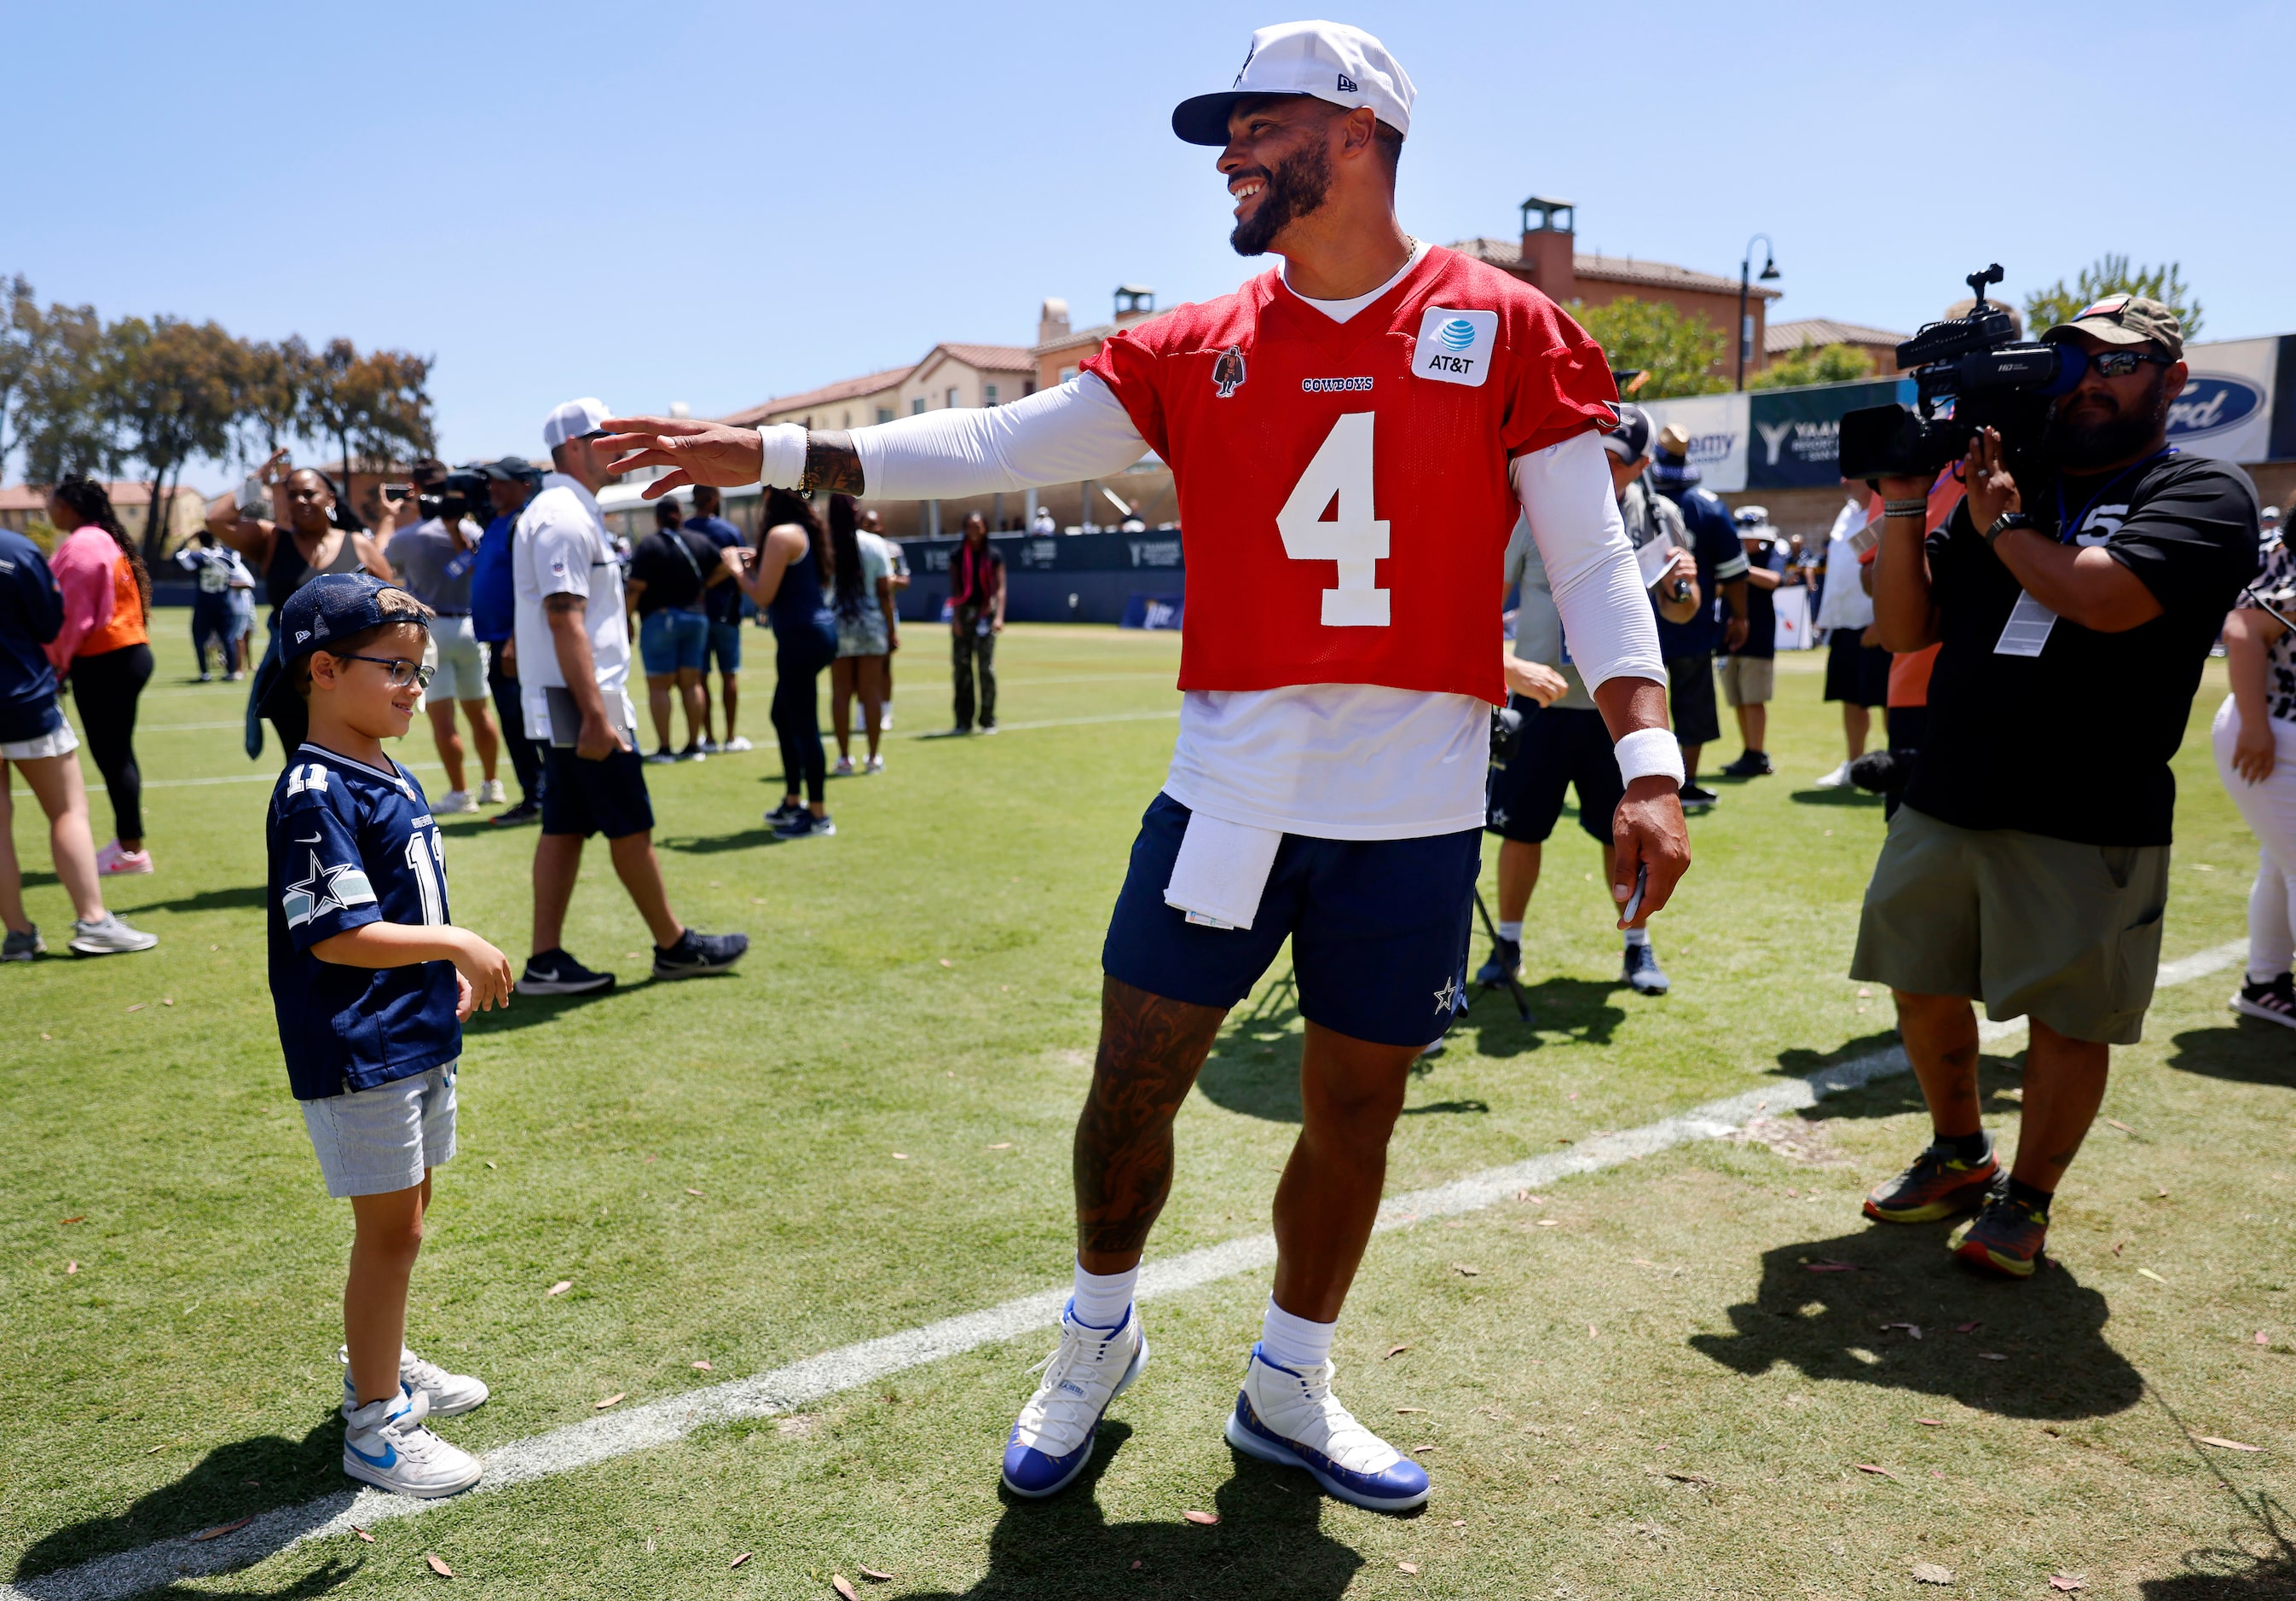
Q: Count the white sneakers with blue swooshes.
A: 2